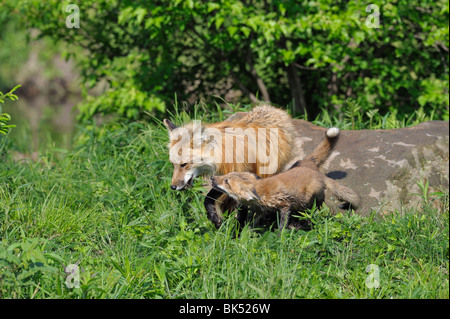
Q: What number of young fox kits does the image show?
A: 1